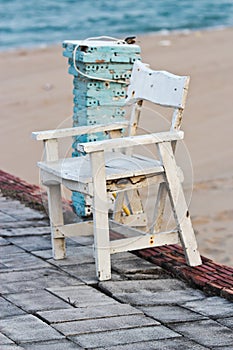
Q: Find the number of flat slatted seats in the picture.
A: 1